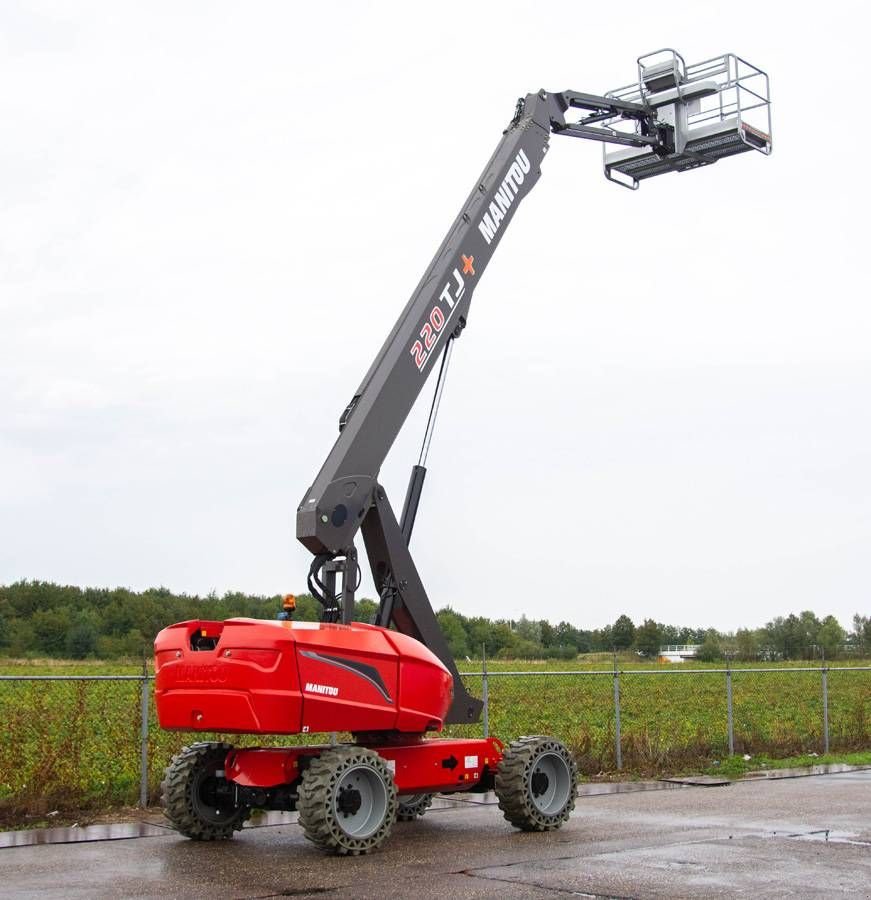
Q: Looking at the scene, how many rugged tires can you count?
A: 4